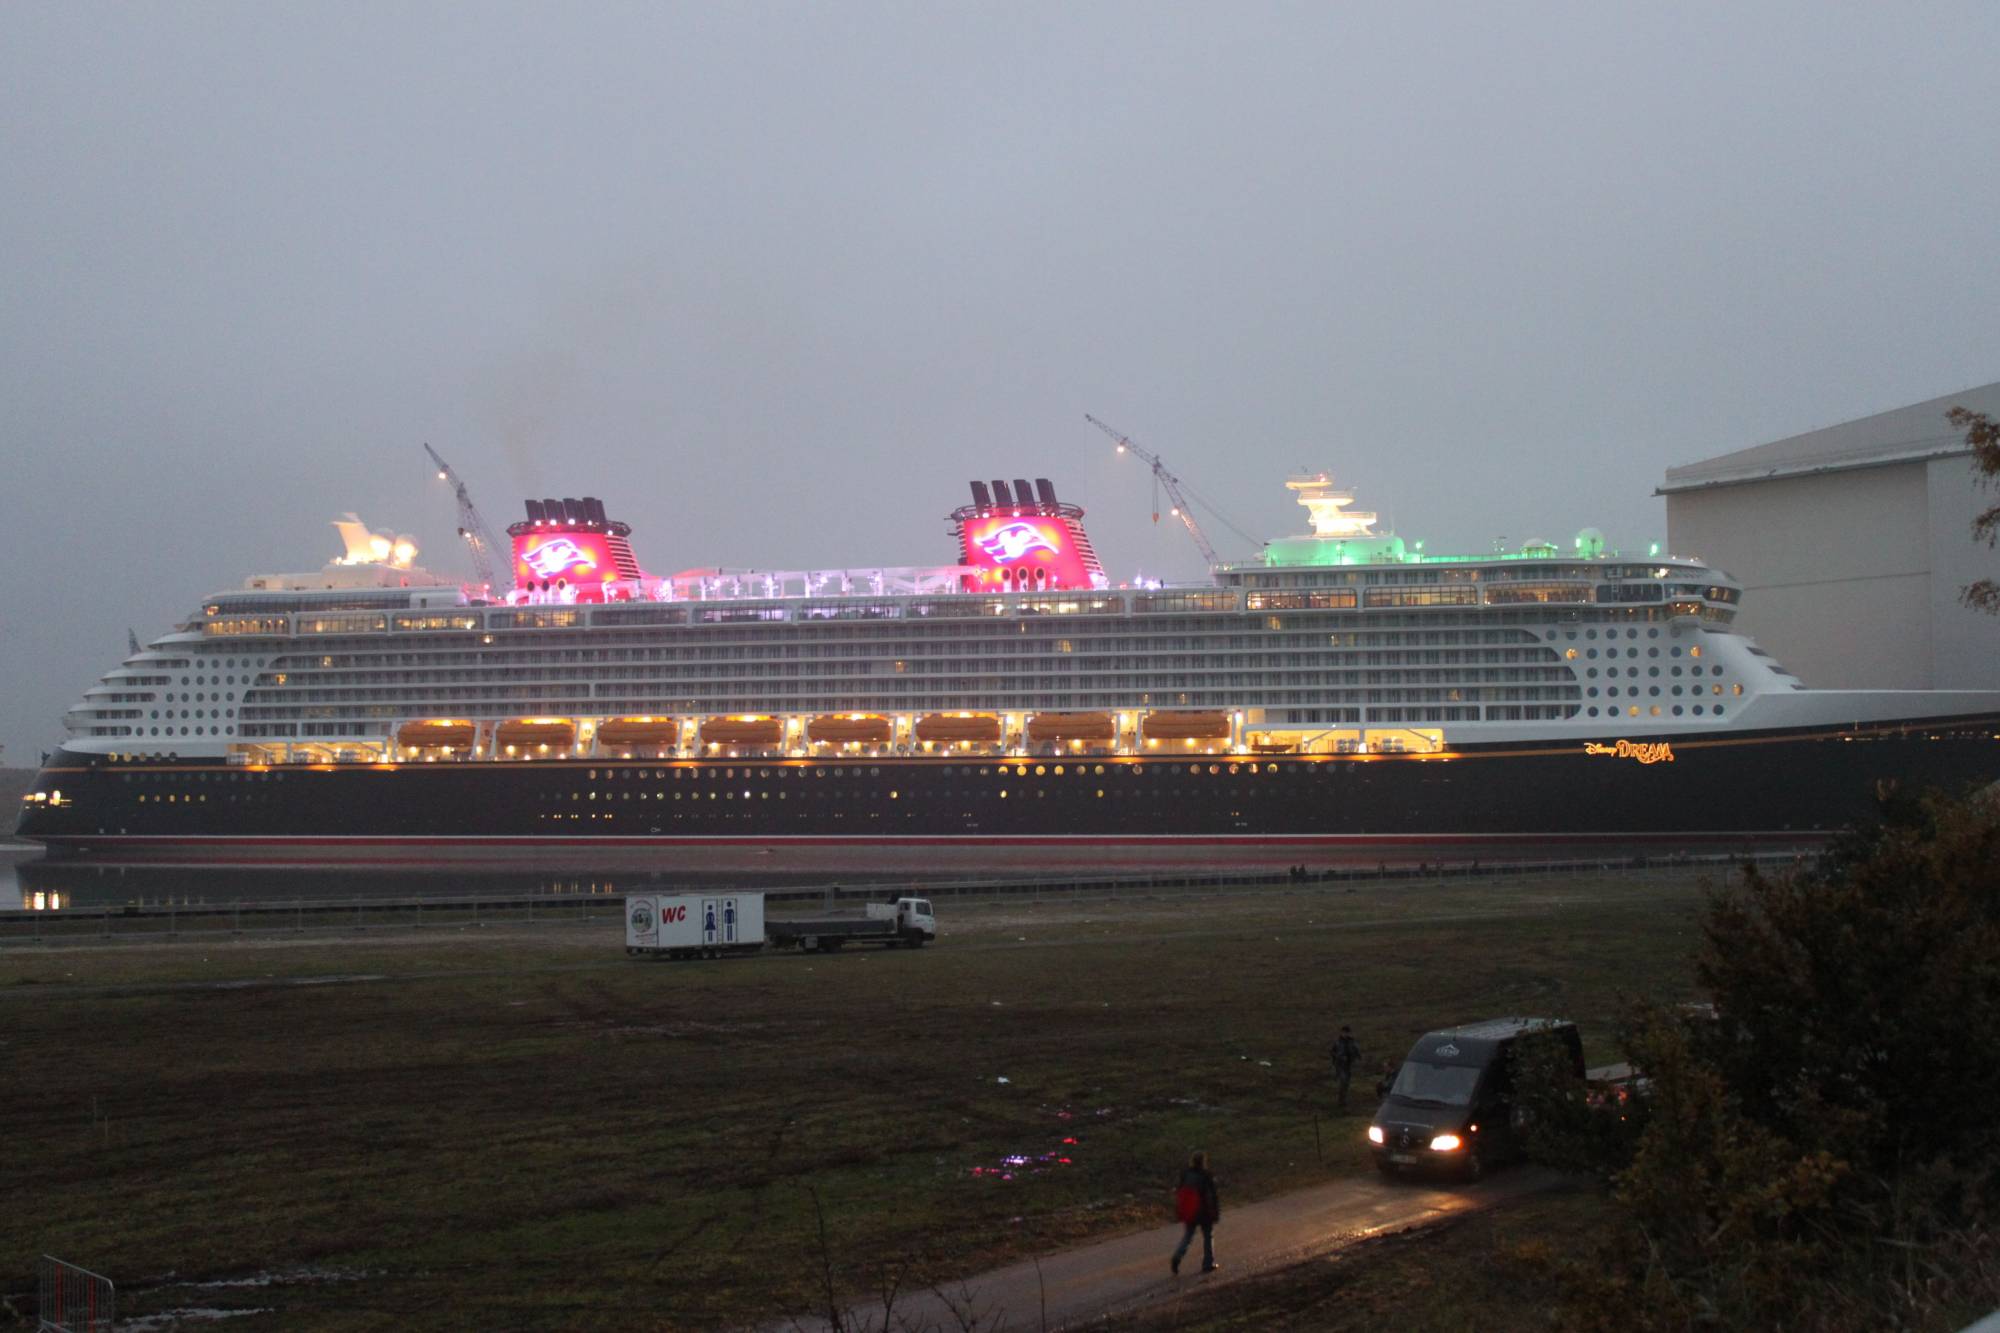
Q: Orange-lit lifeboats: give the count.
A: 8